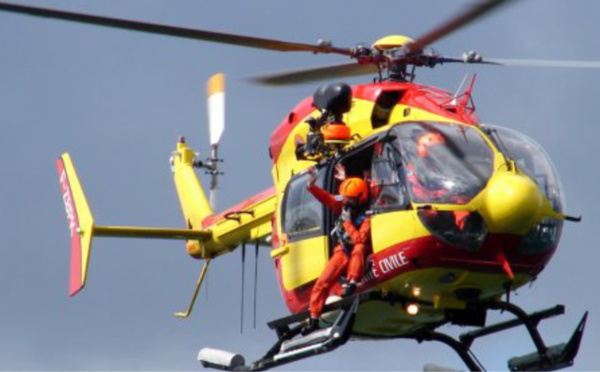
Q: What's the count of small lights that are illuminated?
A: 2